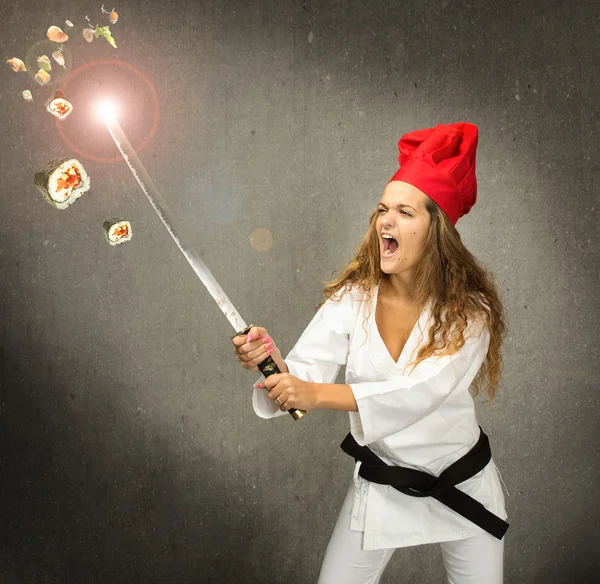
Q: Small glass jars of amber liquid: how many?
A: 0